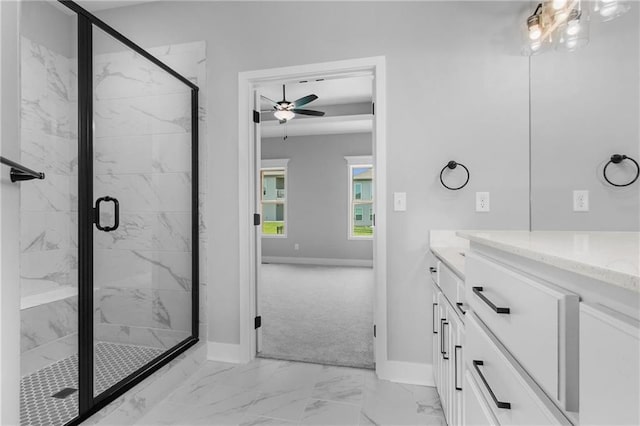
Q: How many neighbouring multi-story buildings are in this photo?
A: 2